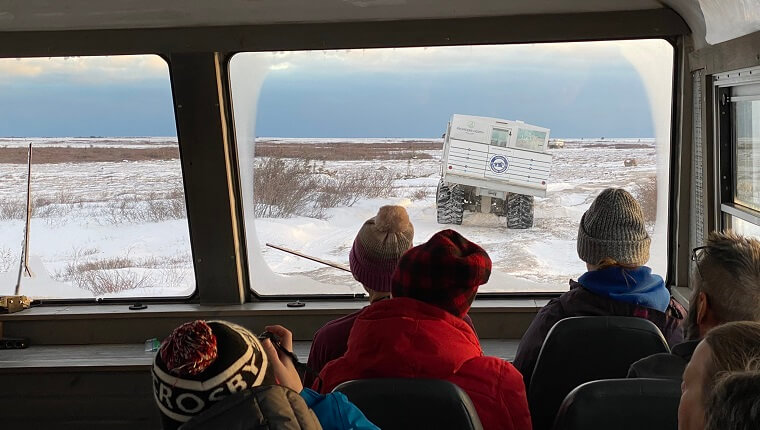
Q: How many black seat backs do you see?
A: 3